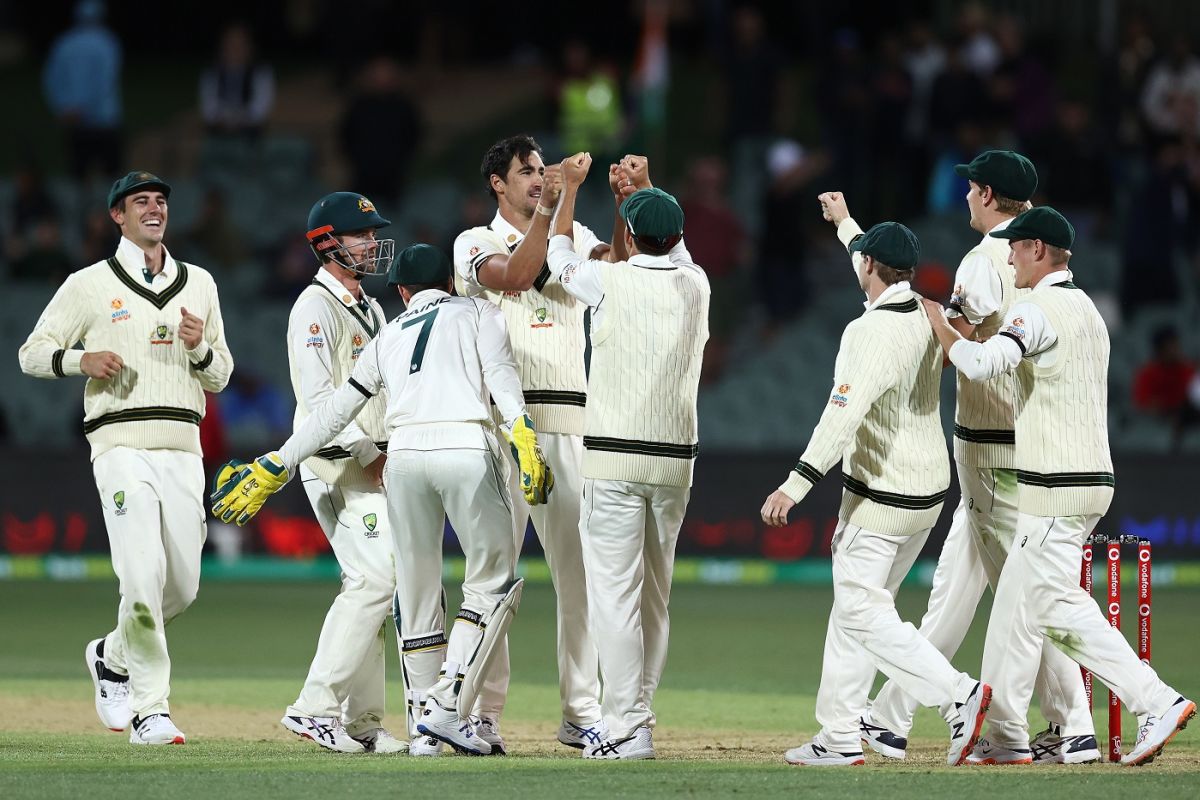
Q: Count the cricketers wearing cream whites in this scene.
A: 8